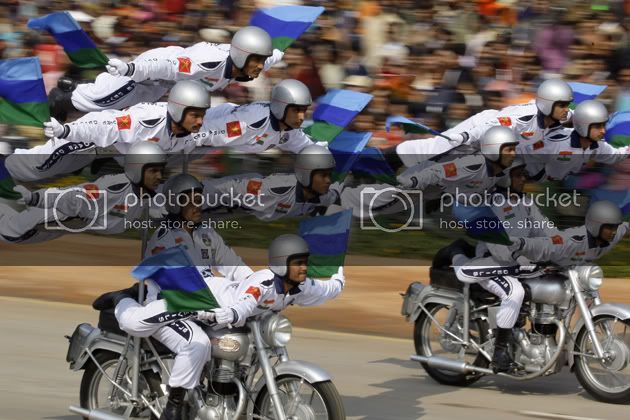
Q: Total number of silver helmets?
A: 12